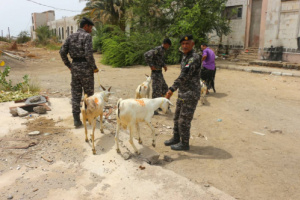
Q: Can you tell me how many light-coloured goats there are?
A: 4